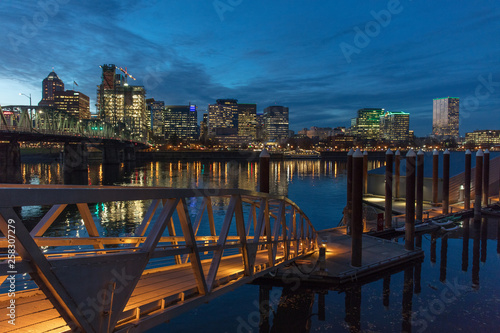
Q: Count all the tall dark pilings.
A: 13